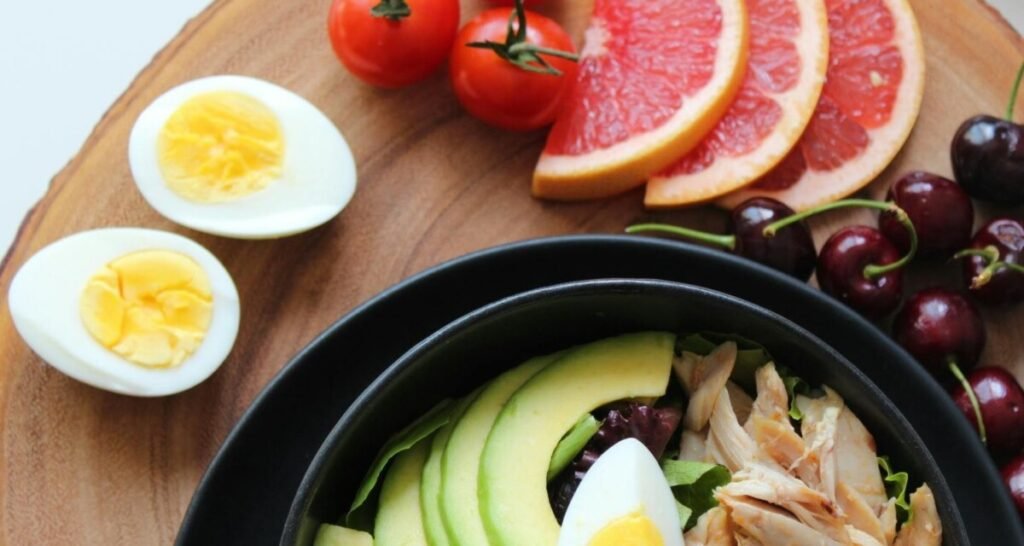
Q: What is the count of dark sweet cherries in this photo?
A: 8